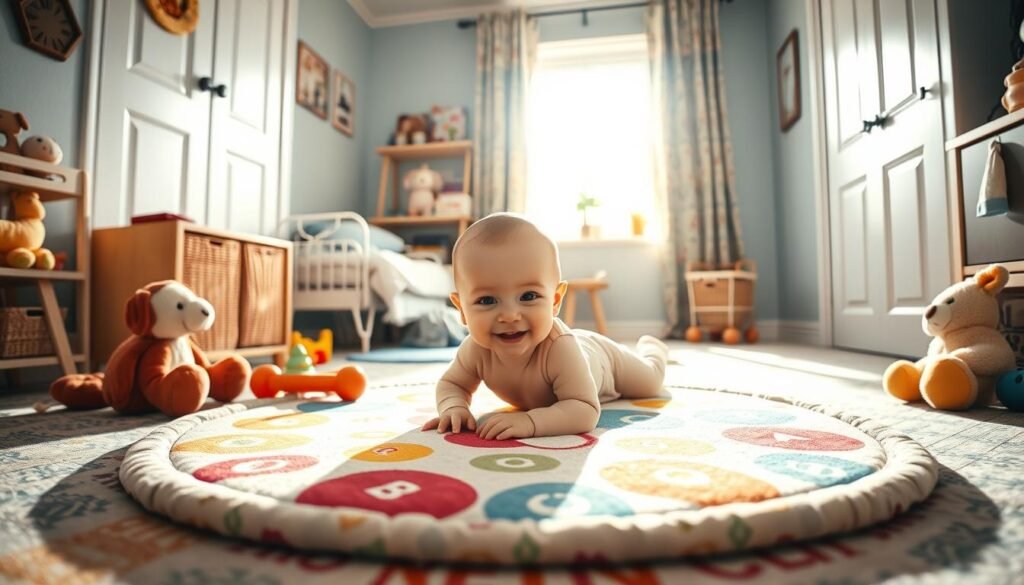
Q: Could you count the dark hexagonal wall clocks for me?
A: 1